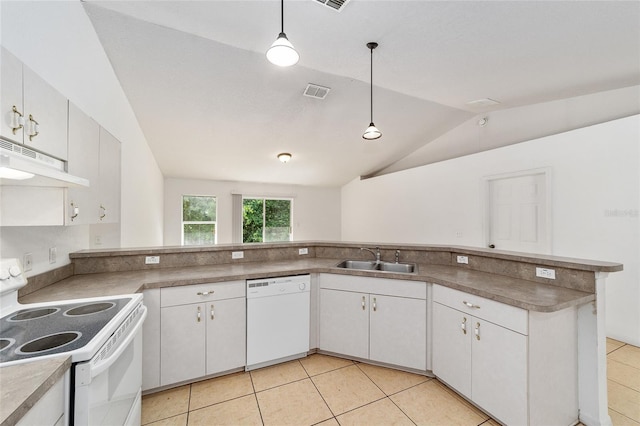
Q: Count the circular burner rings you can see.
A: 4